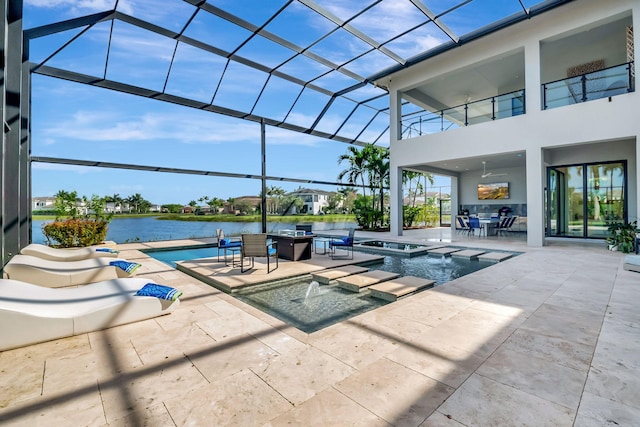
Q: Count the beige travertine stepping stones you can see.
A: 6